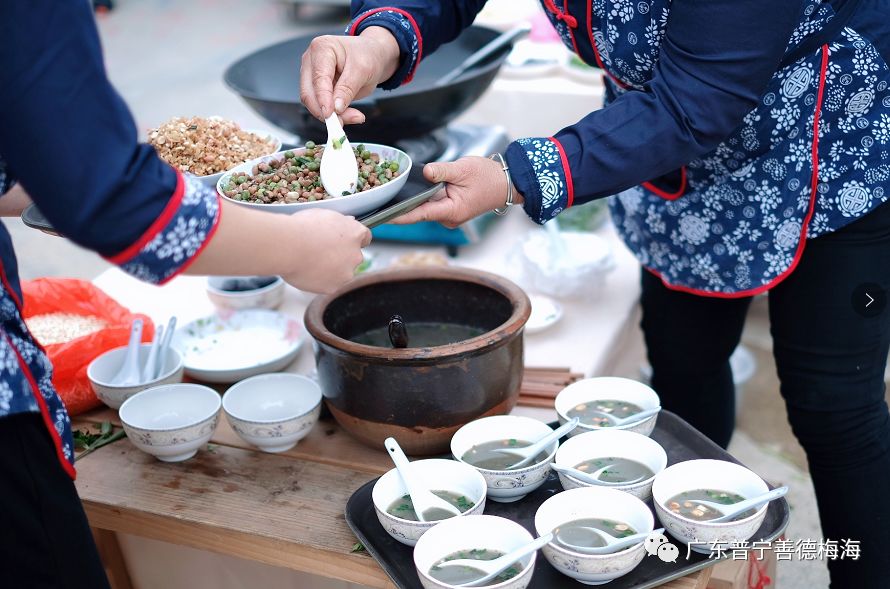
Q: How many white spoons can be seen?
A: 11